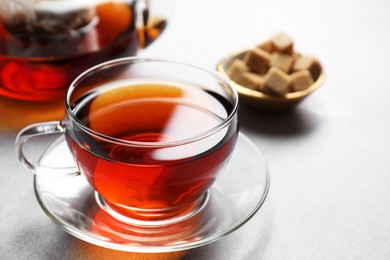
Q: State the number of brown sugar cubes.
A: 9